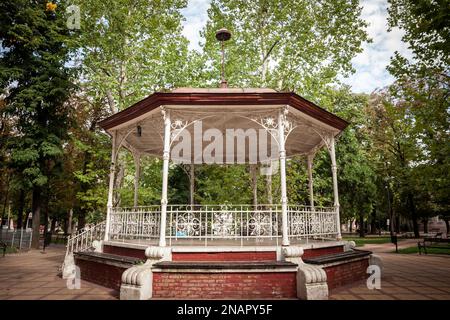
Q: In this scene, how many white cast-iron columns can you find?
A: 8